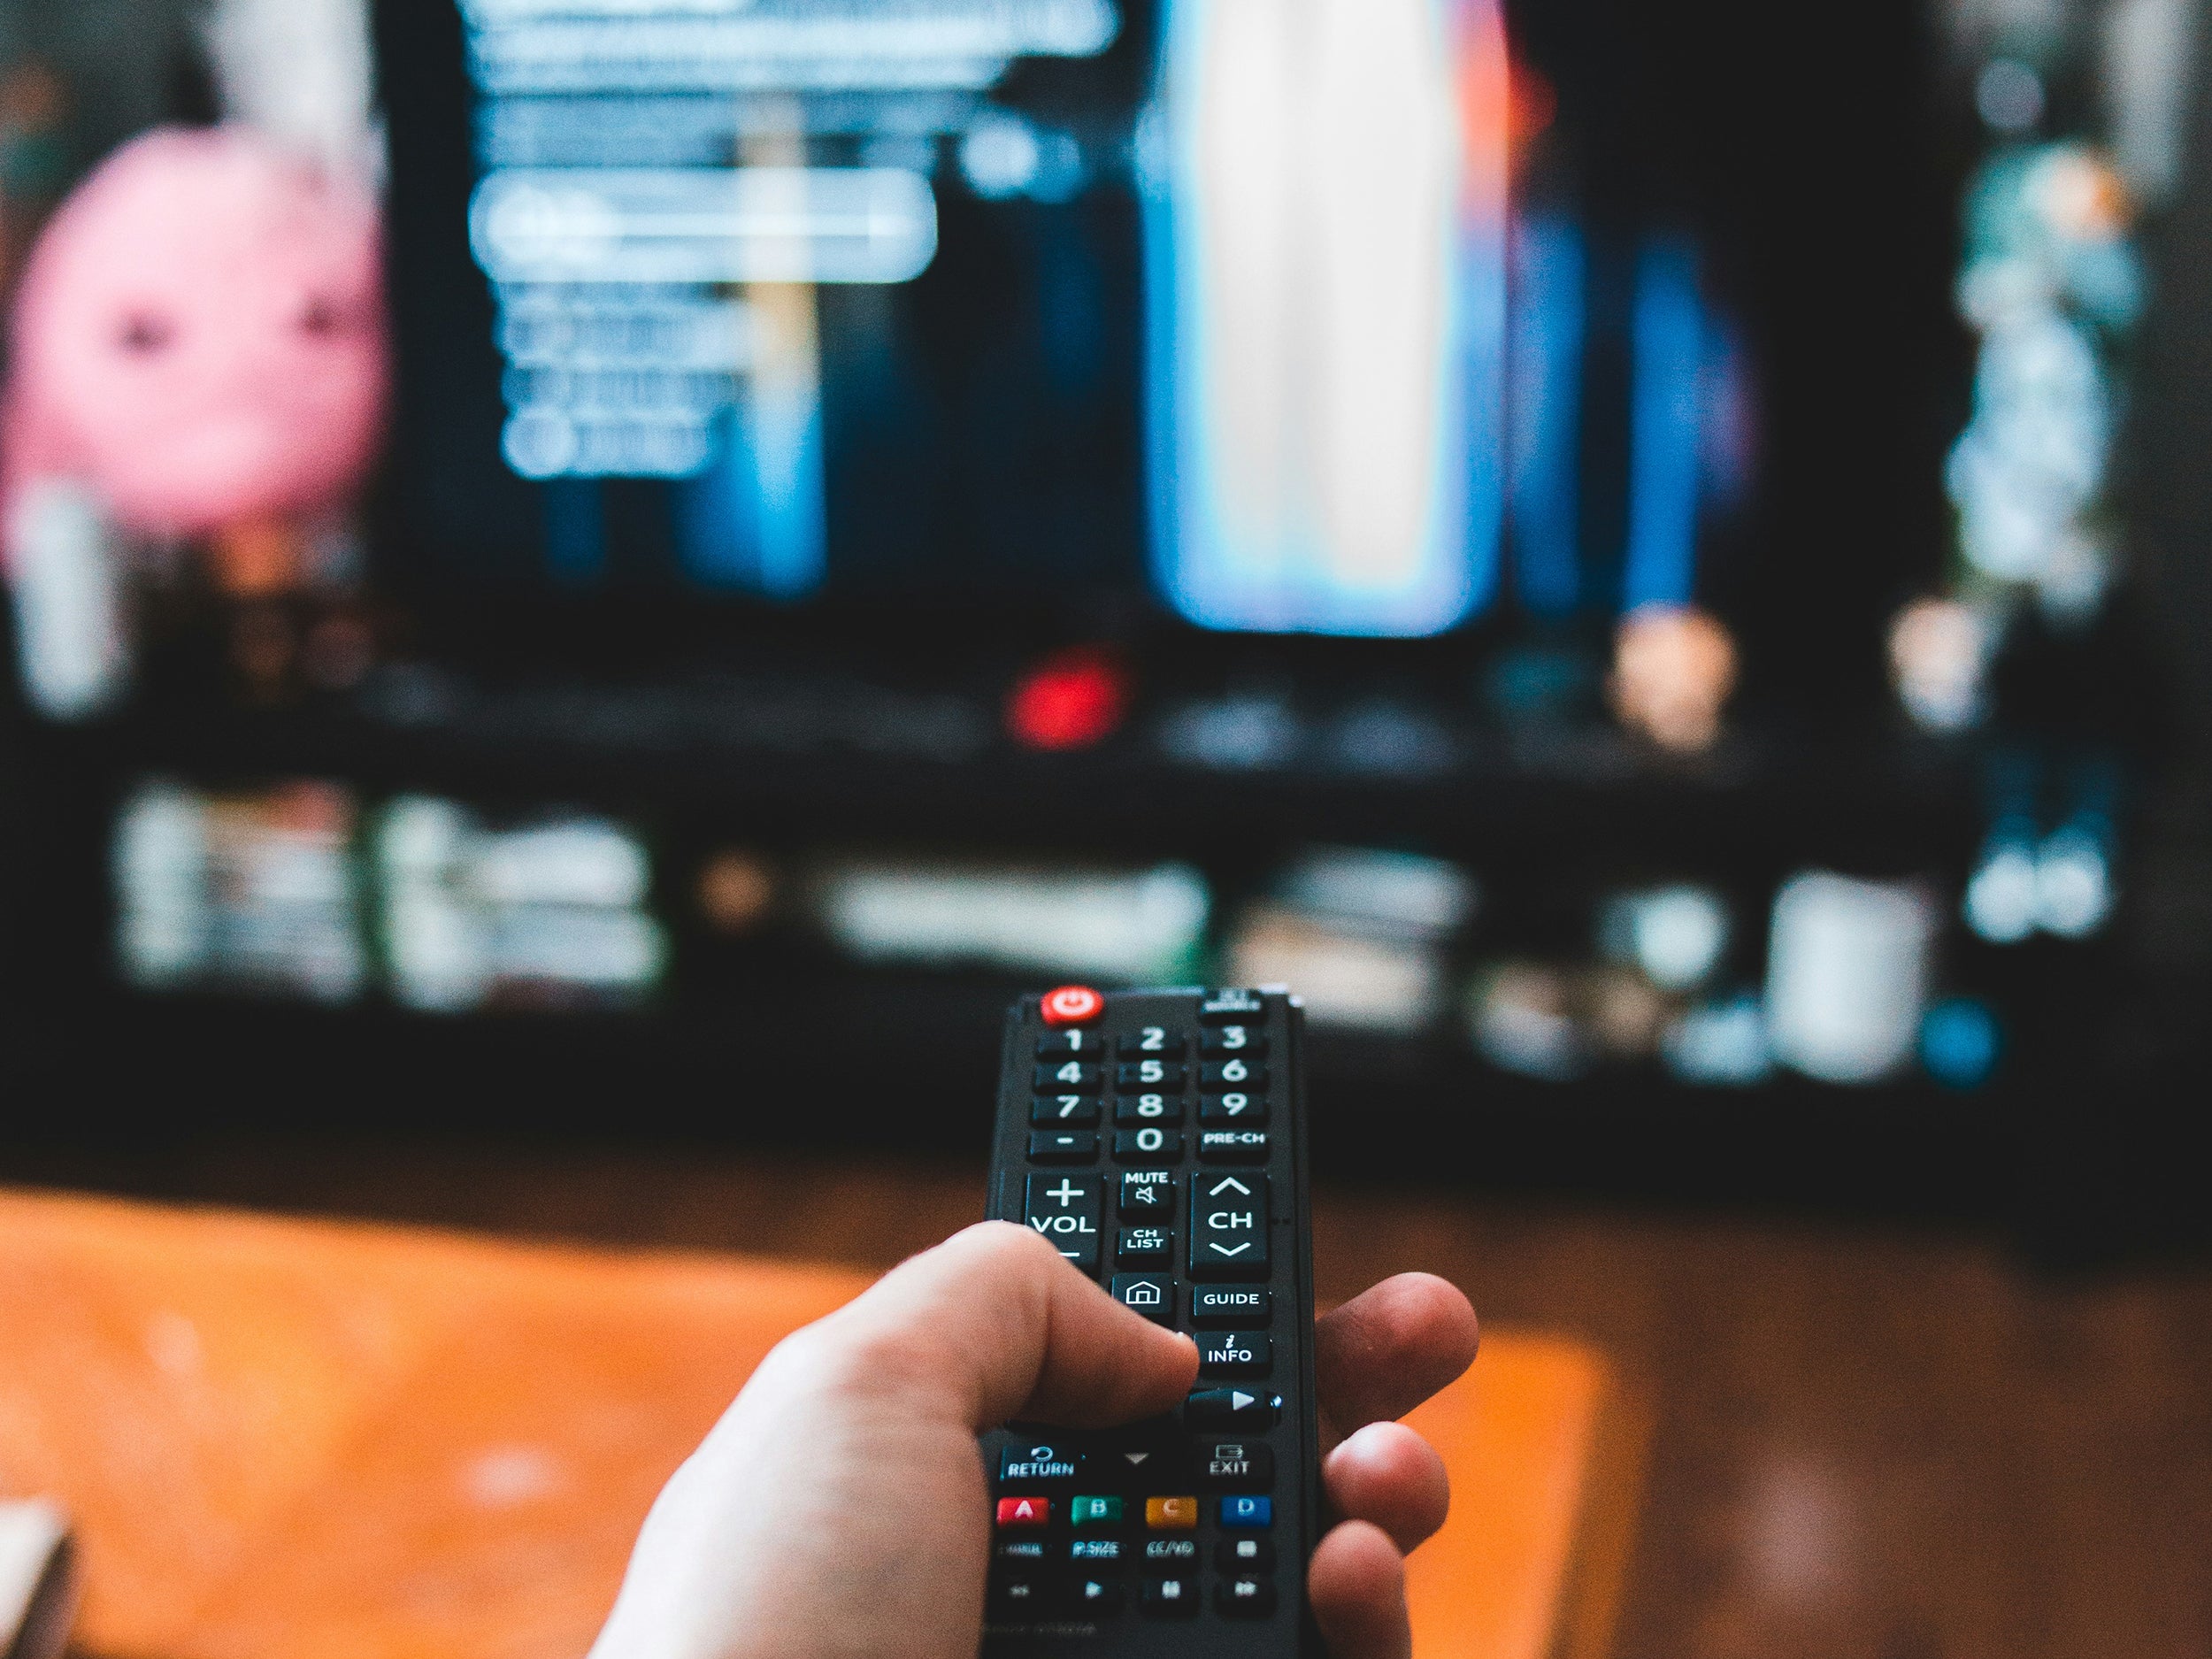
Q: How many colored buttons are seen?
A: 5